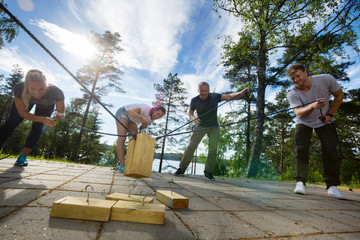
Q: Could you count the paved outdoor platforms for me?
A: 1